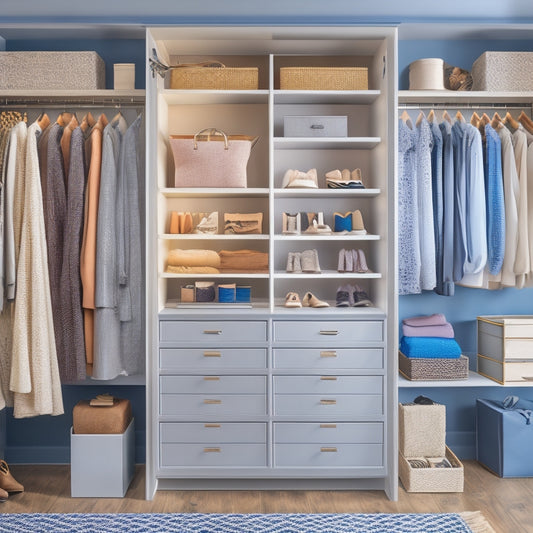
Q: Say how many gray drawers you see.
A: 12